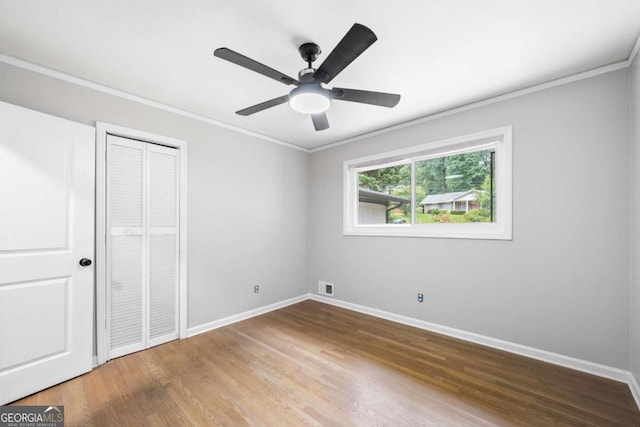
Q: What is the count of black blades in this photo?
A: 5